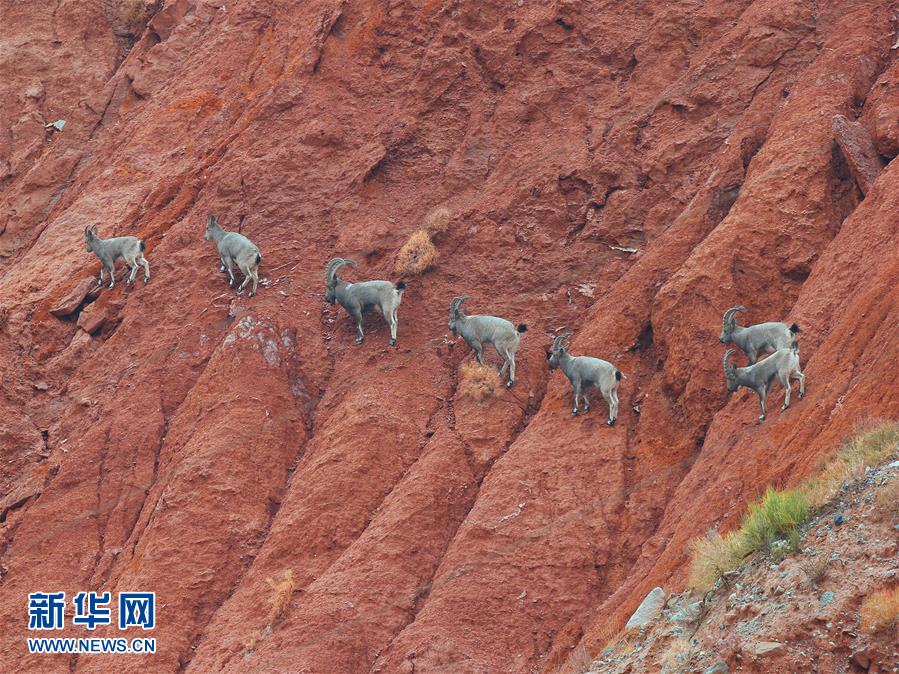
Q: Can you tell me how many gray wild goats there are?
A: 7